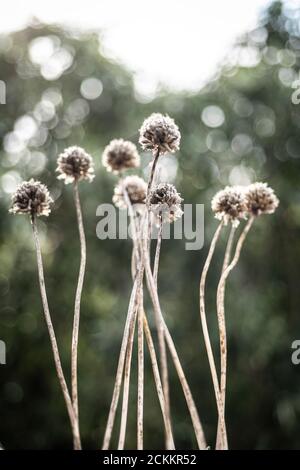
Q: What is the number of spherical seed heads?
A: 8